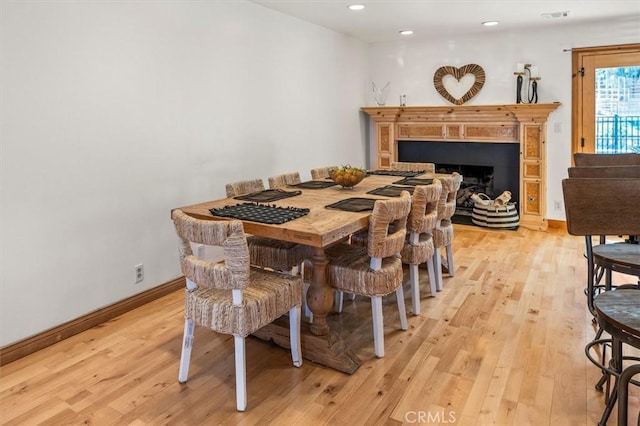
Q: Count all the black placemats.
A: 8